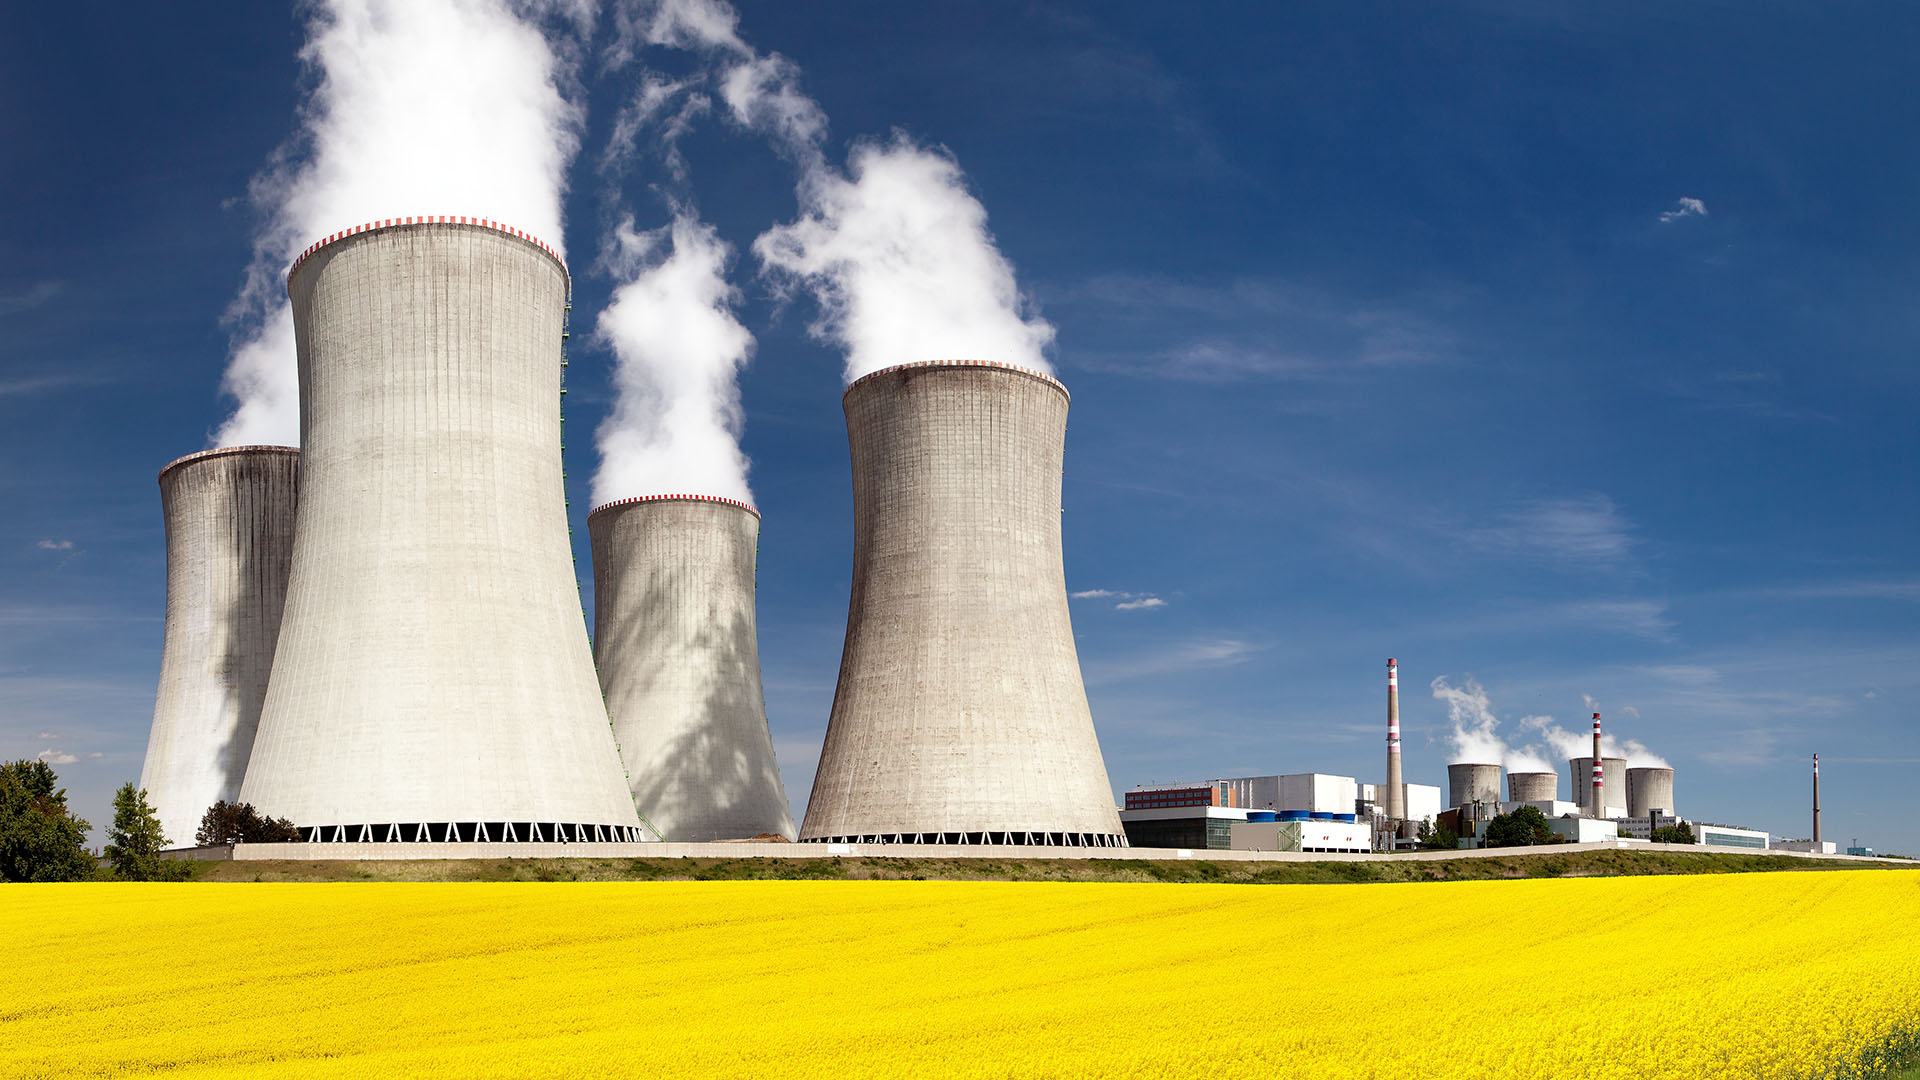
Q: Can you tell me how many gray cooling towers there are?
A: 8